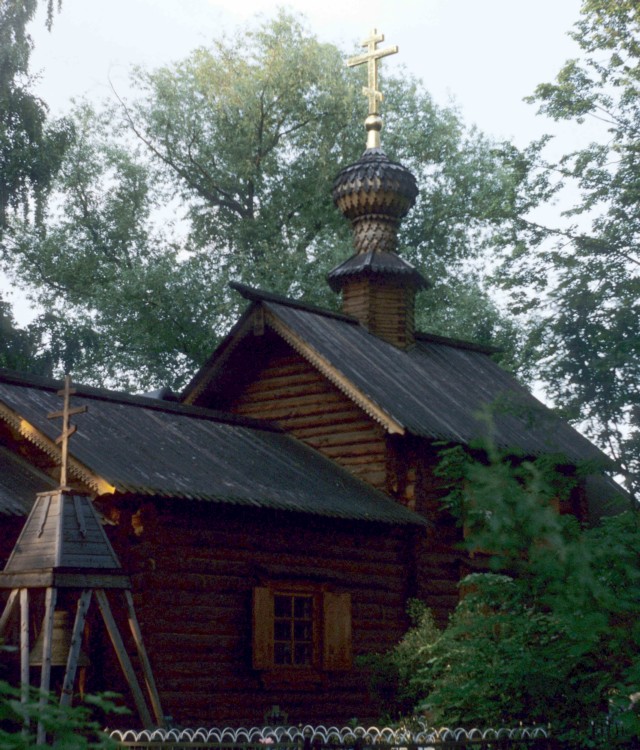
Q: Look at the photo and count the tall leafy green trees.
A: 3